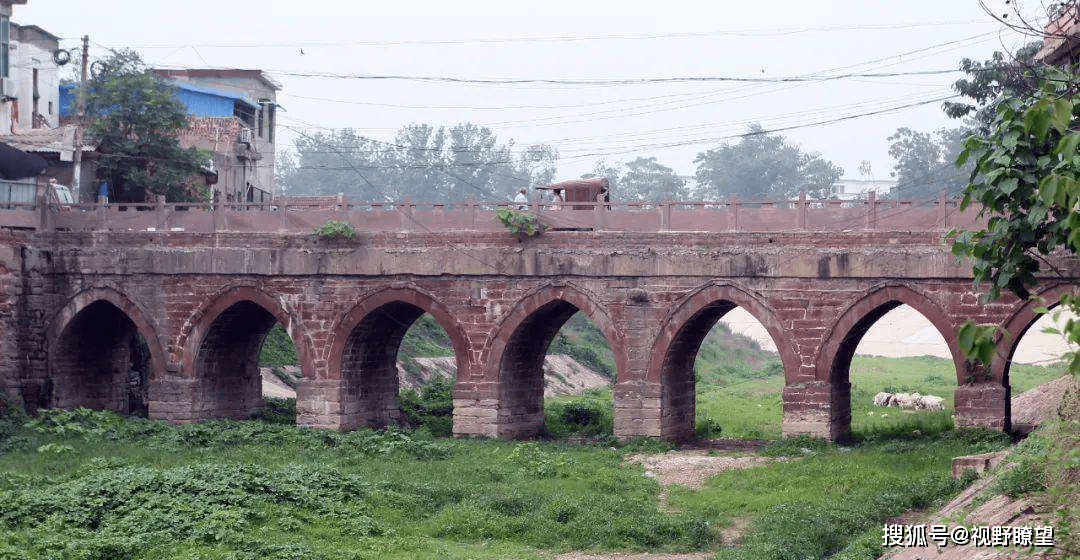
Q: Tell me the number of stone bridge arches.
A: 7